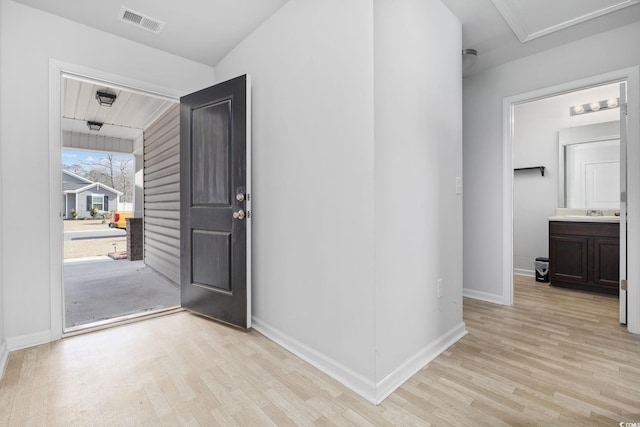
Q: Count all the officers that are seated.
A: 0